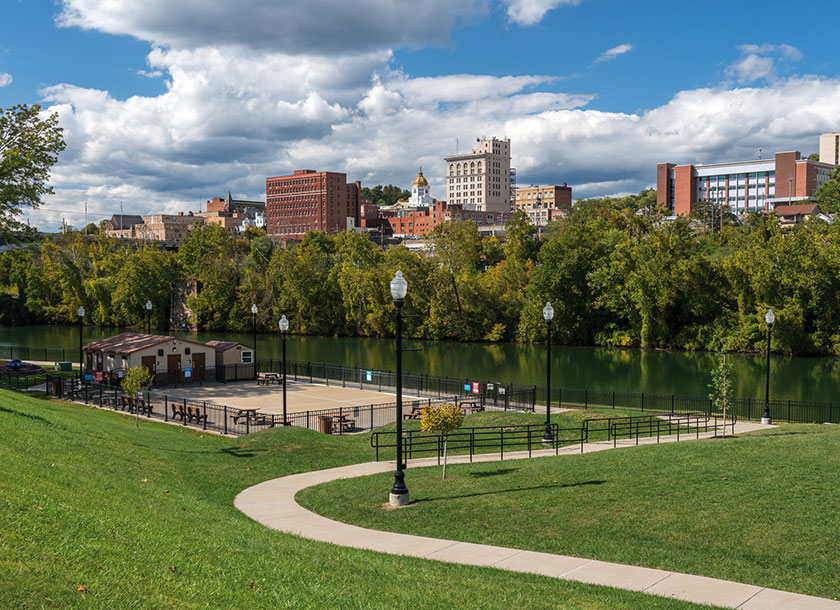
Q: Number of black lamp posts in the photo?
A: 7